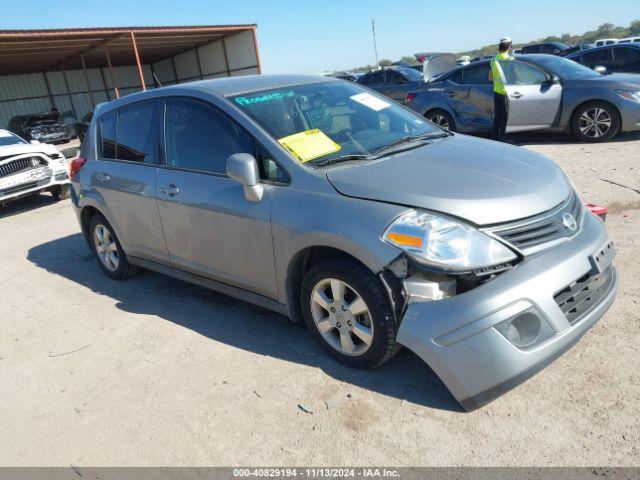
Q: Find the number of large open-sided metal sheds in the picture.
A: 1